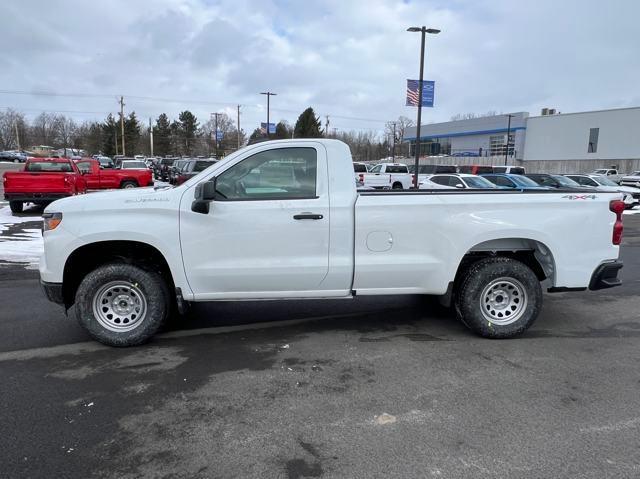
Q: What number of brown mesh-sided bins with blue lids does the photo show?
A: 0